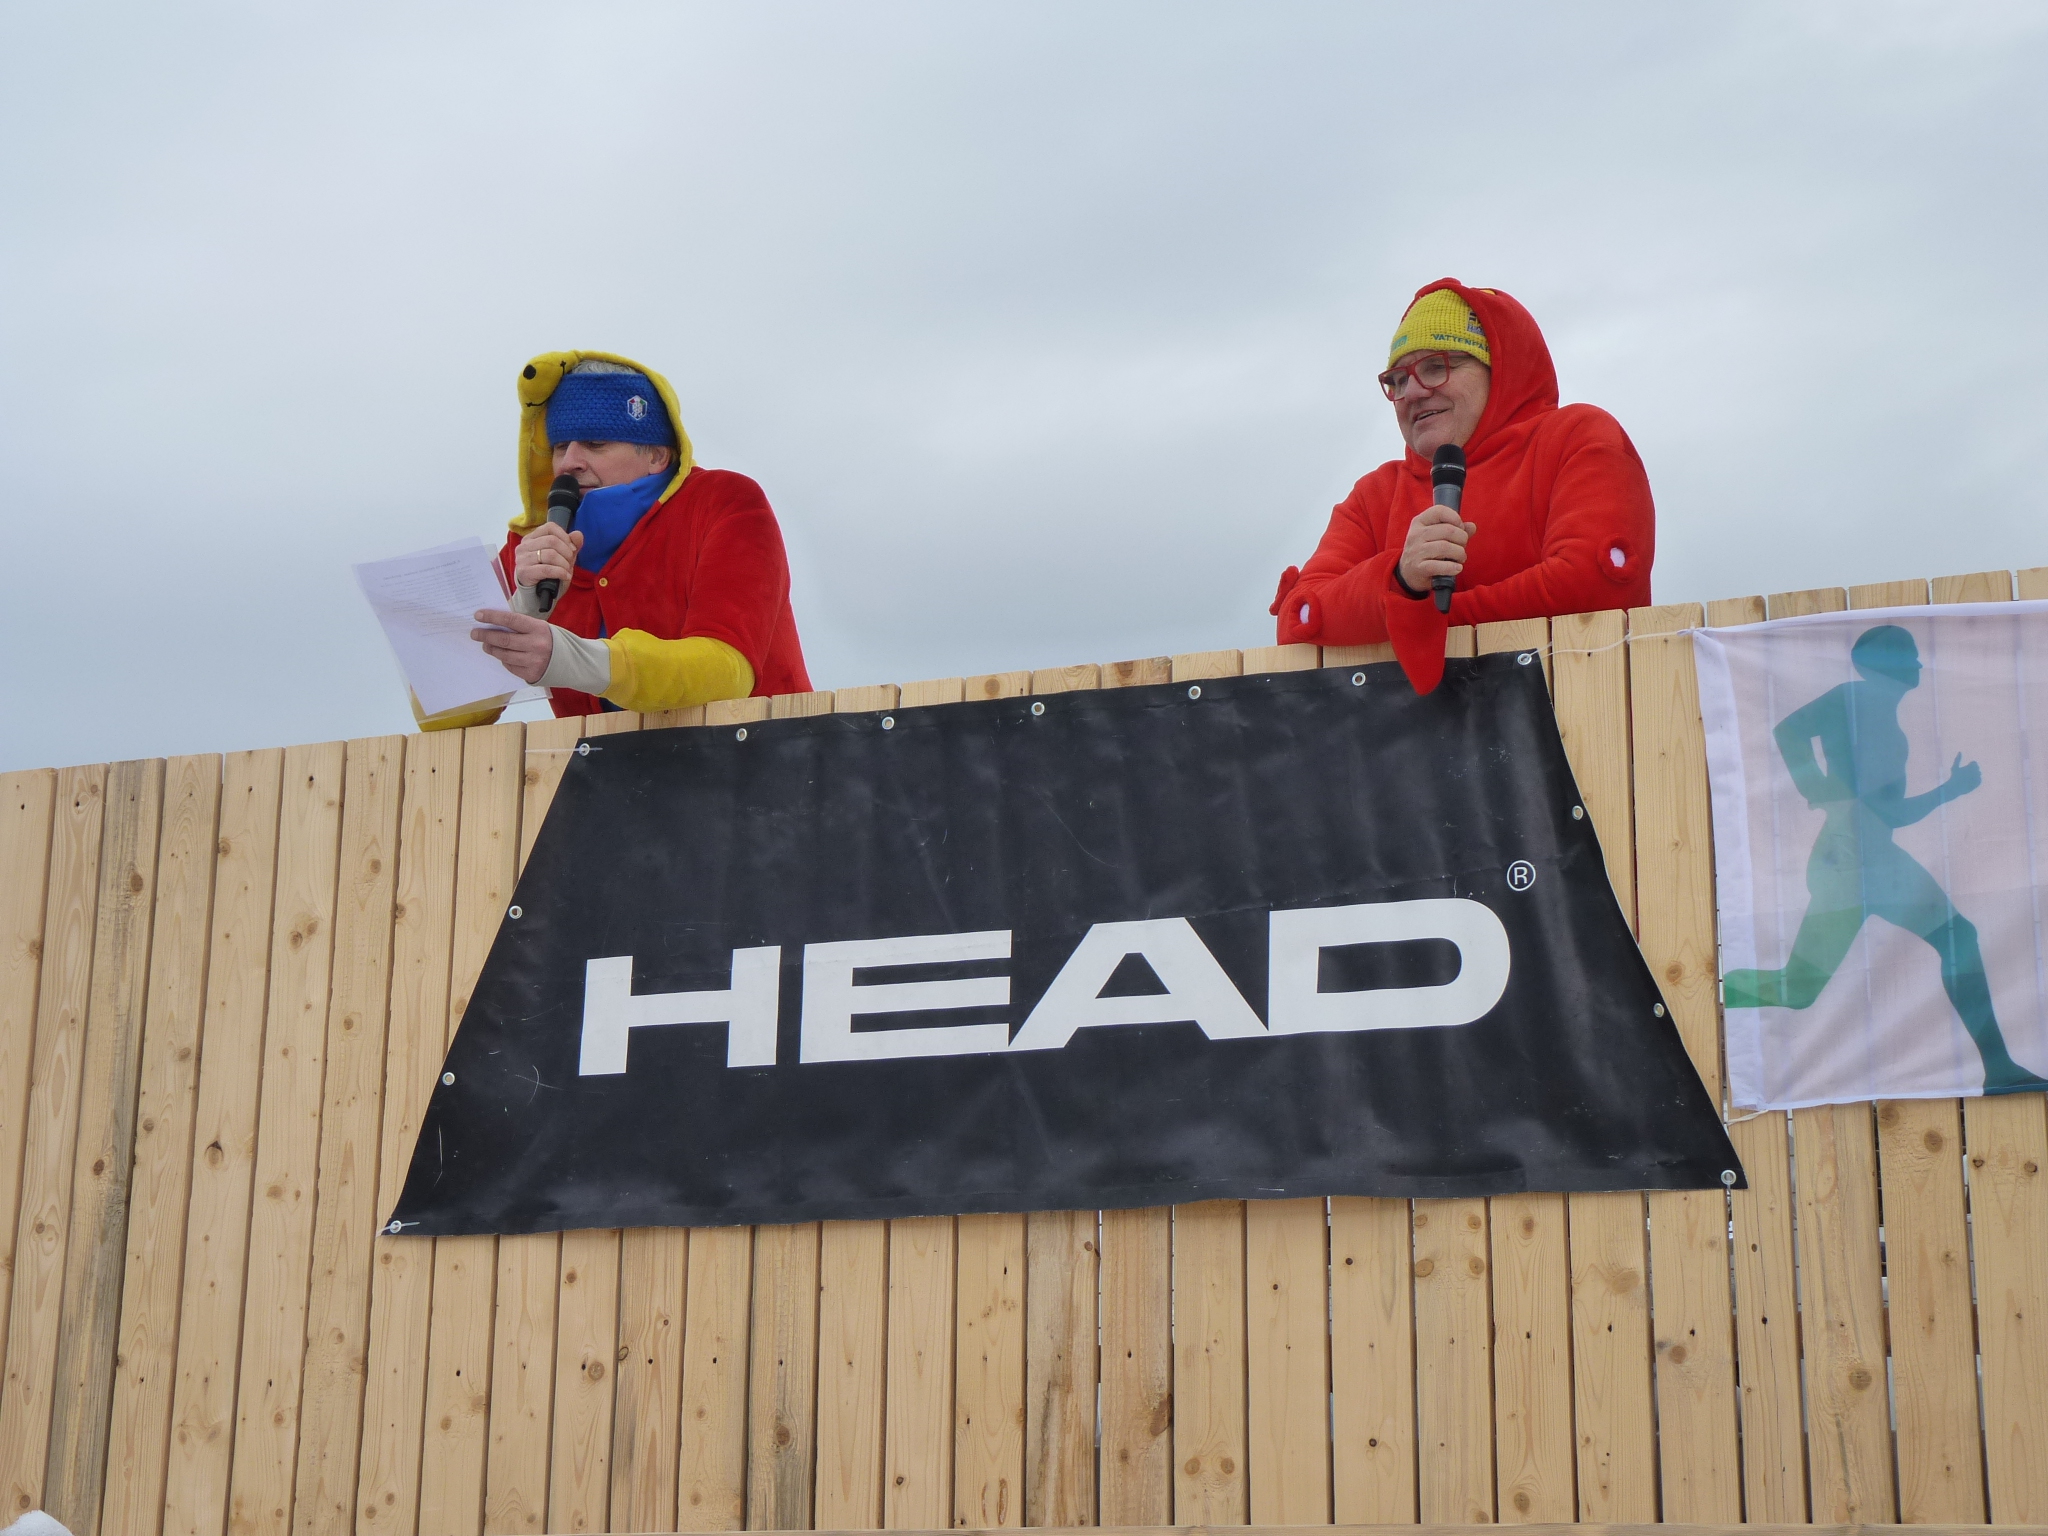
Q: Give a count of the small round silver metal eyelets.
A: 13